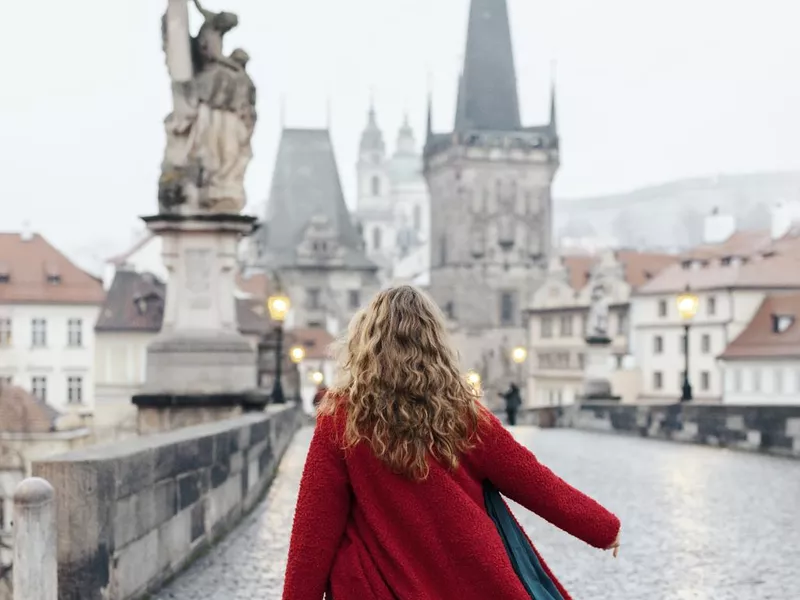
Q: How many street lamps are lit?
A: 6